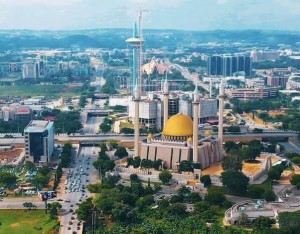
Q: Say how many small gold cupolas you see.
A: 3